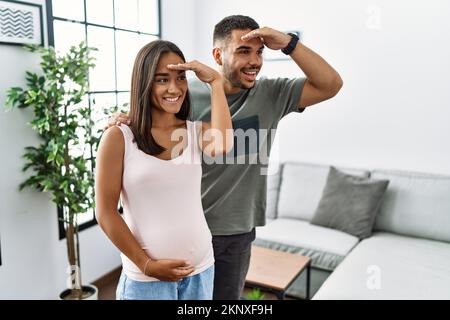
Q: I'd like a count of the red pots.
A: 0